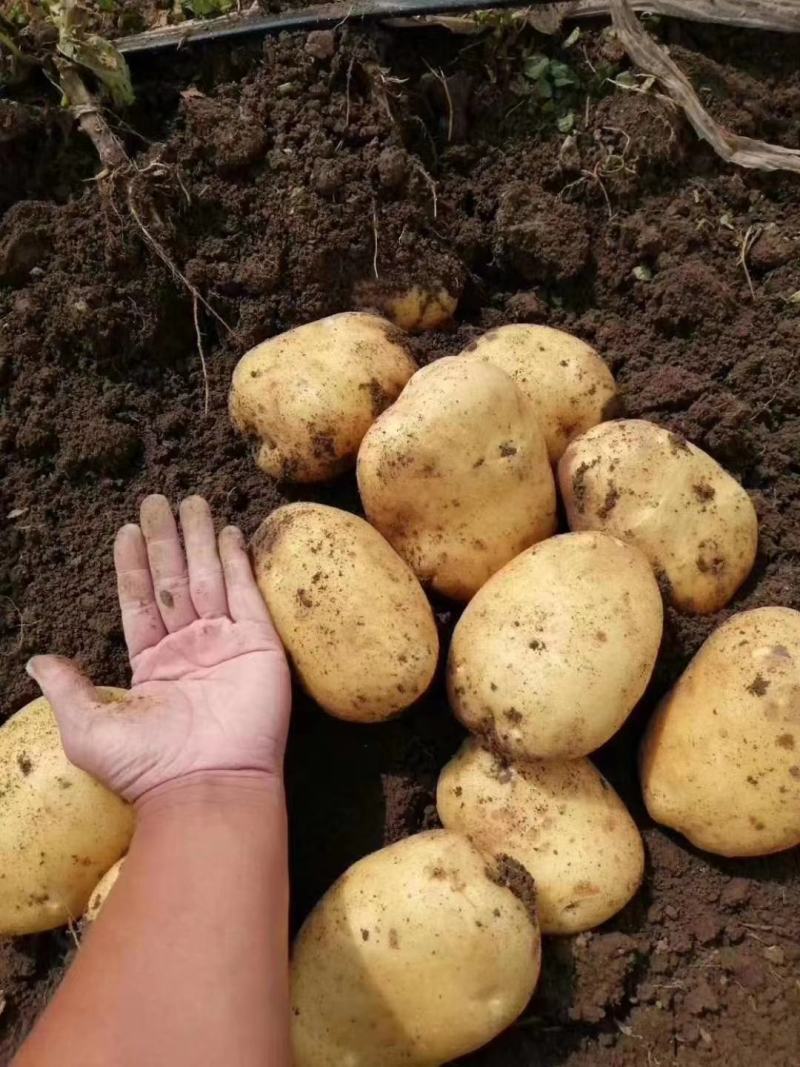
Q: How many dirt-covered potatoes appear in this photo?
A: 12